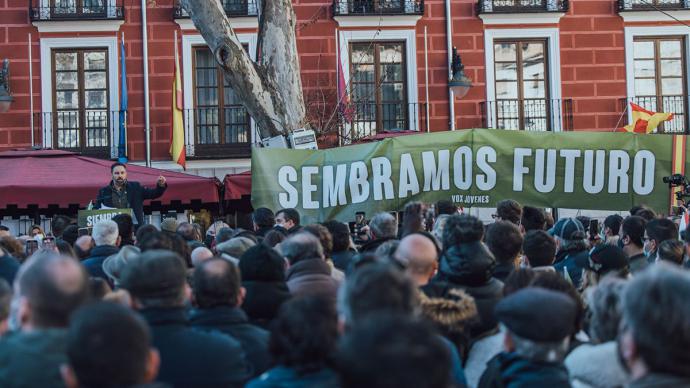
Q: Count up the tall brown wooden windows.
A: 5